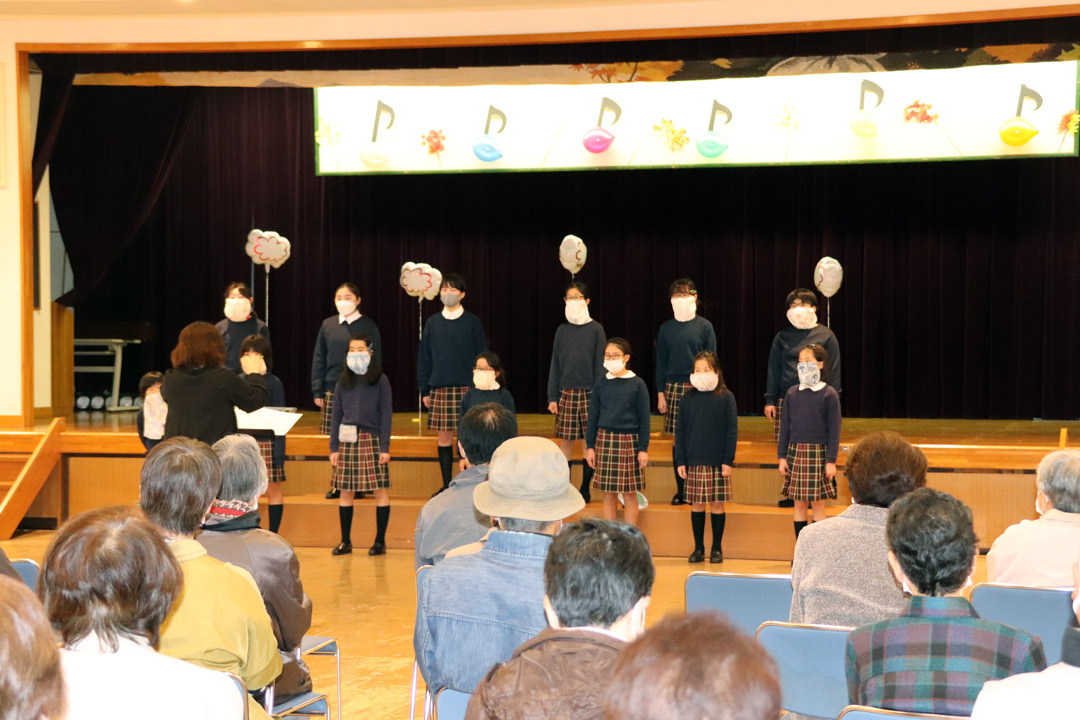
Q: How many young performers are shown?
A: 13